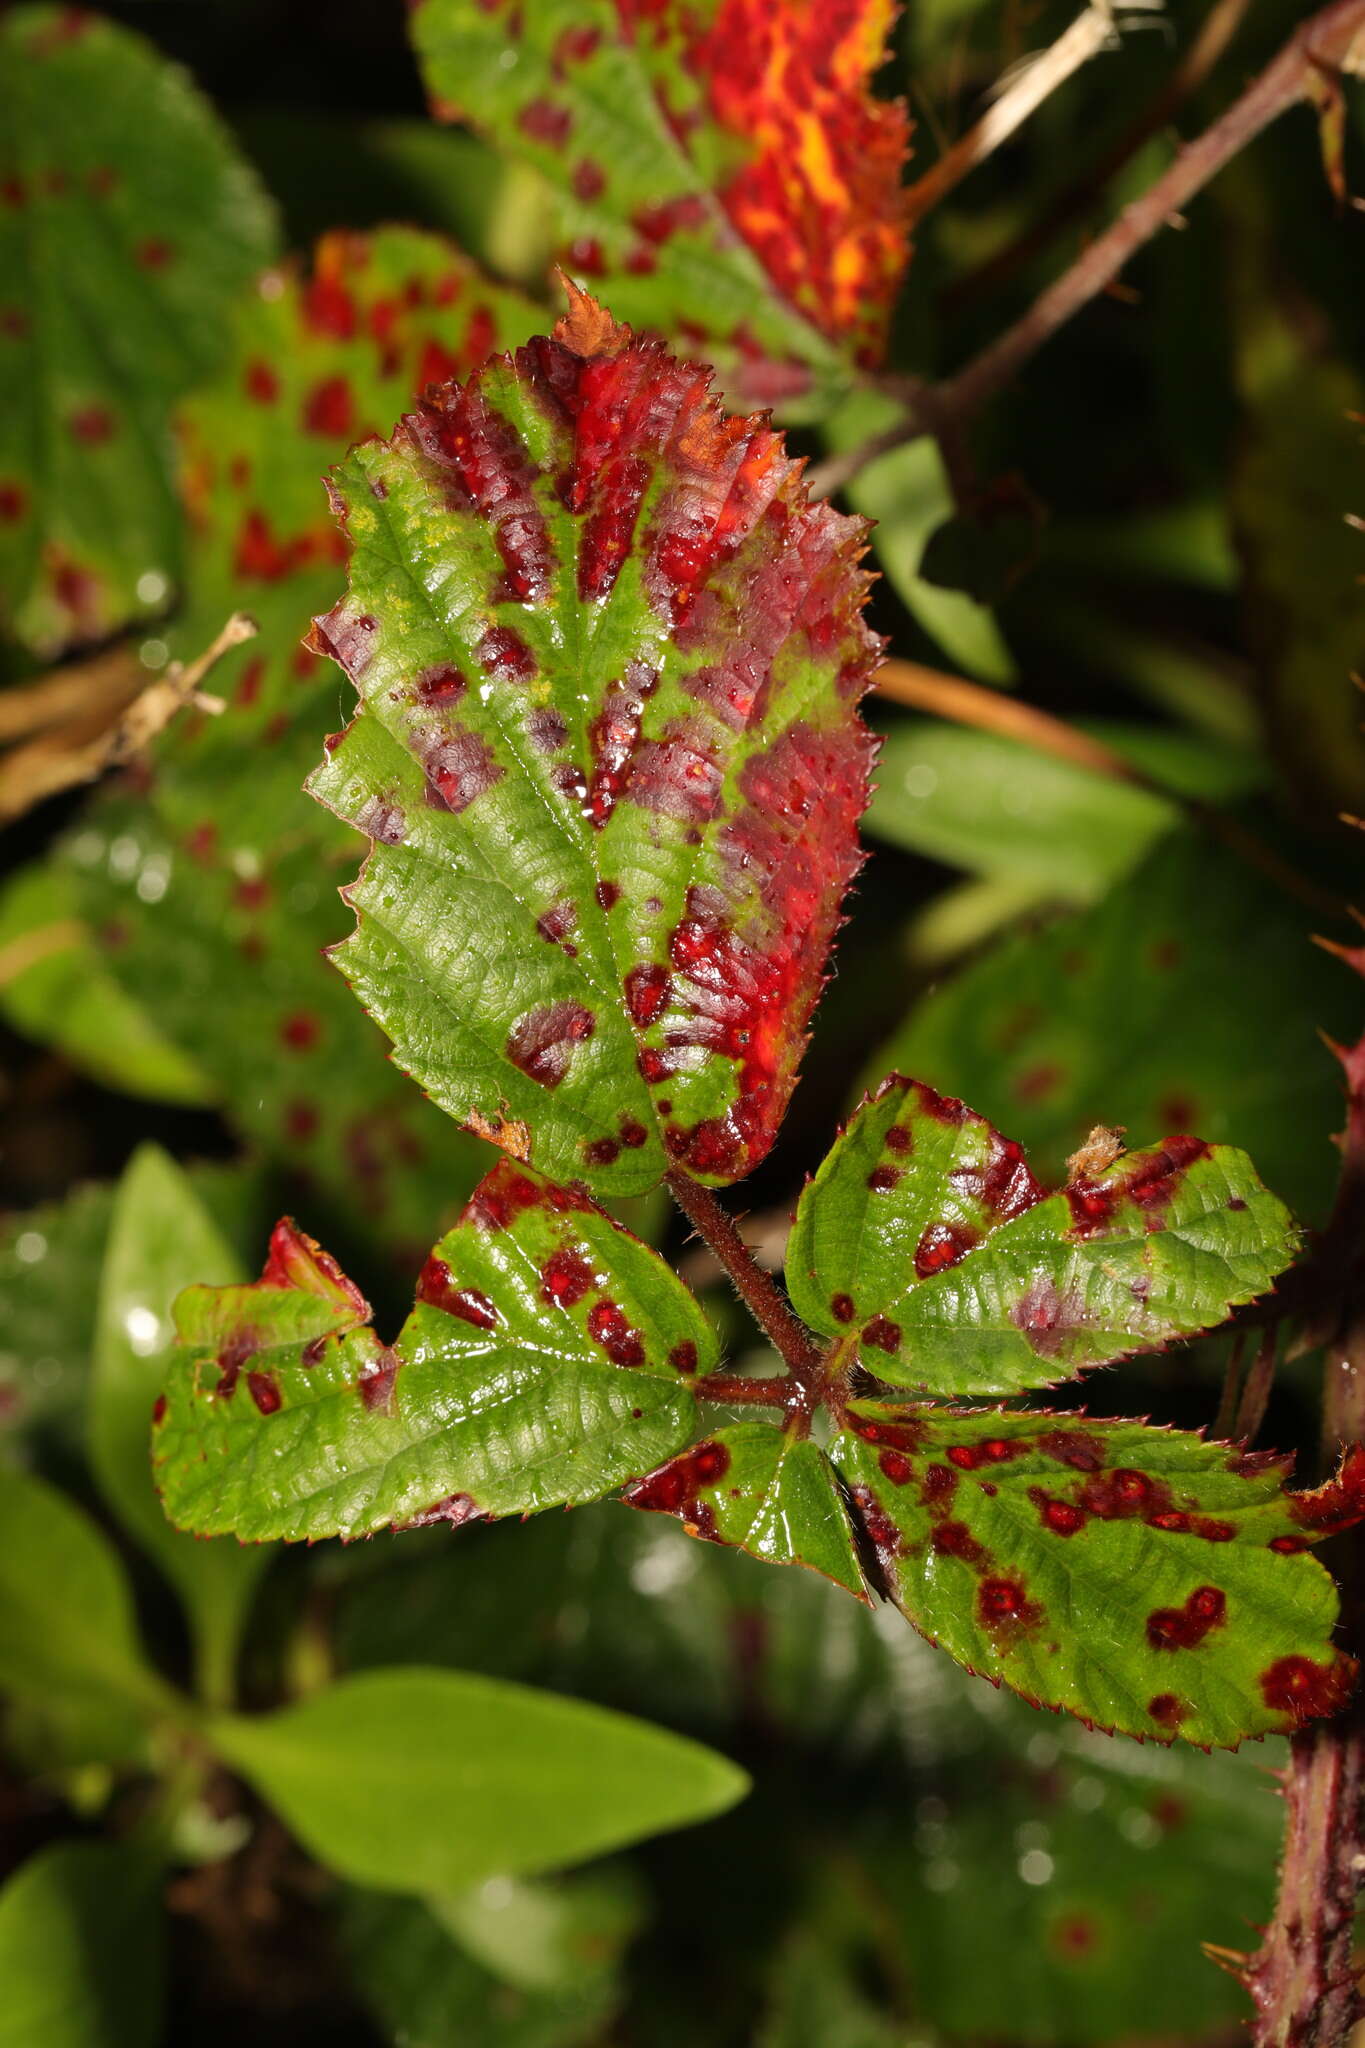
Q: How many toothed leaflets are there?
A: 5